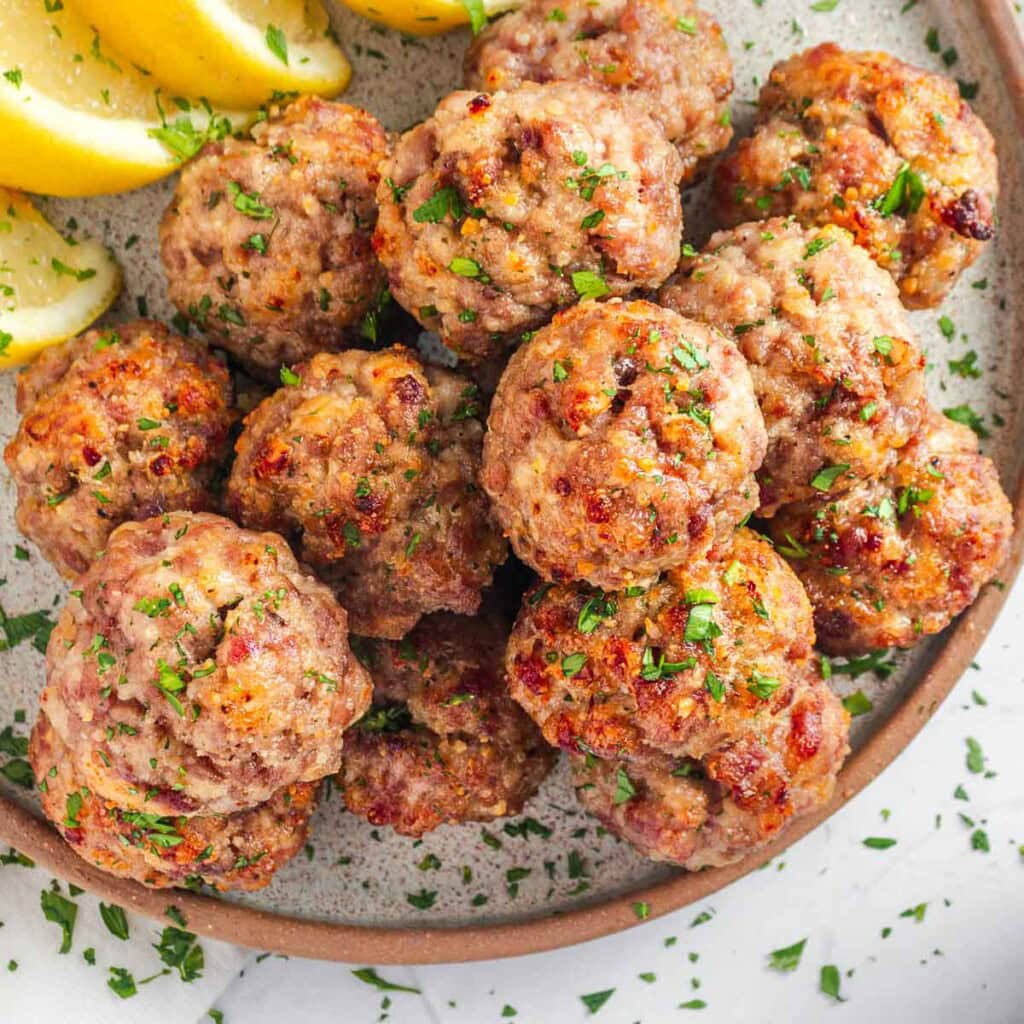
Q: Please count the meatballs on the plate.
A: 14